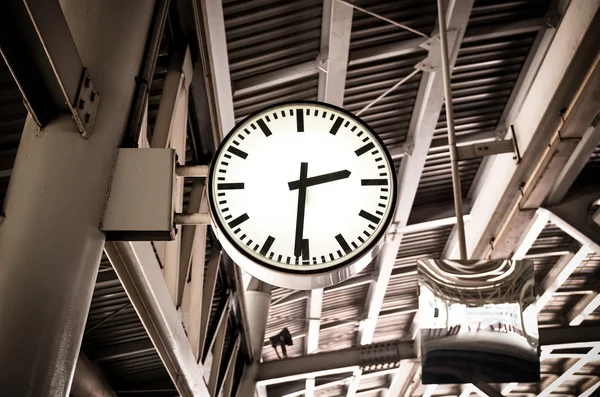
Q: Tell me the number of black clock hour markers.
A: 12